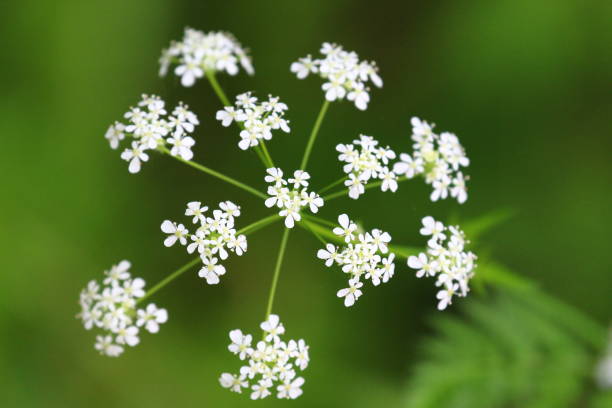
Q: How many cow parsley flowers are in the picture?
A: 12